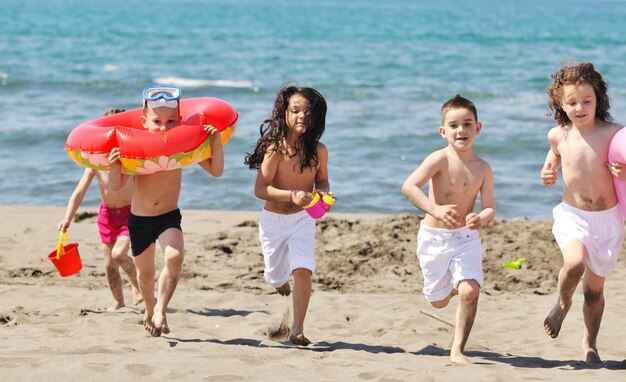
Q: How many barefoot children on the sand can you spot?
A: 5